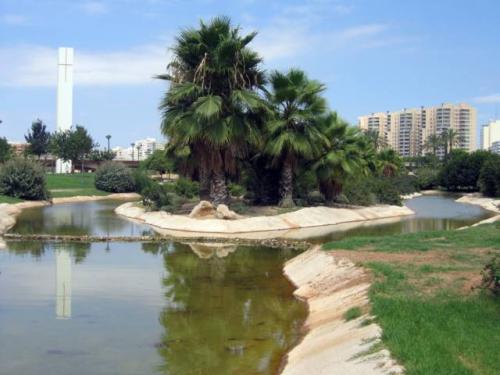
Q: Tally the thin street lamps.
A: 3